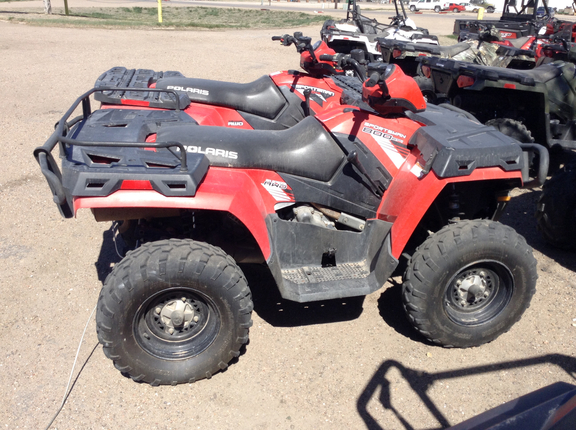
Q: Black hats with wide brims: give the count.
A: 0